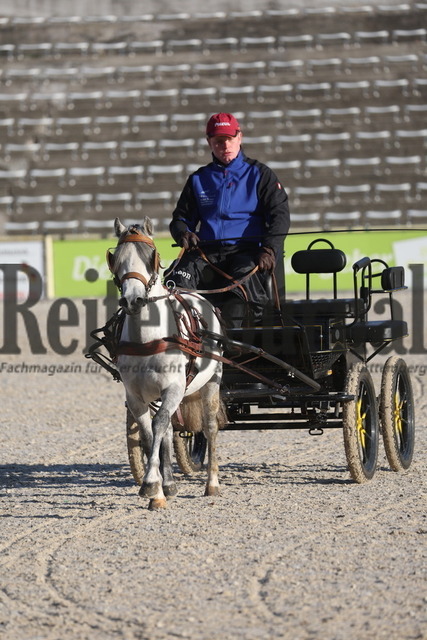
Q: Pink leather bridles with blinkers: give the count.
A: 0